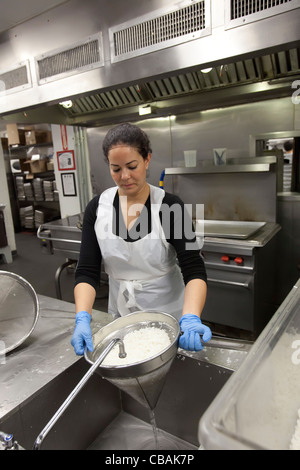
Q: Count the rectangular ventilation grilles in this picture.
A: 4